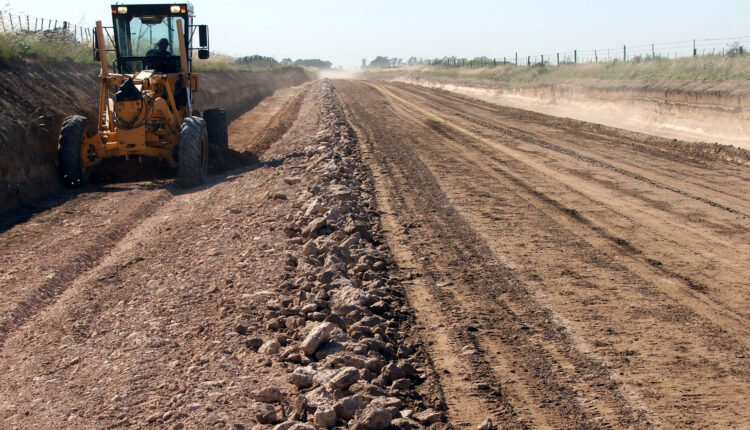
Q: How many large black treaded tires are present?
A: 3